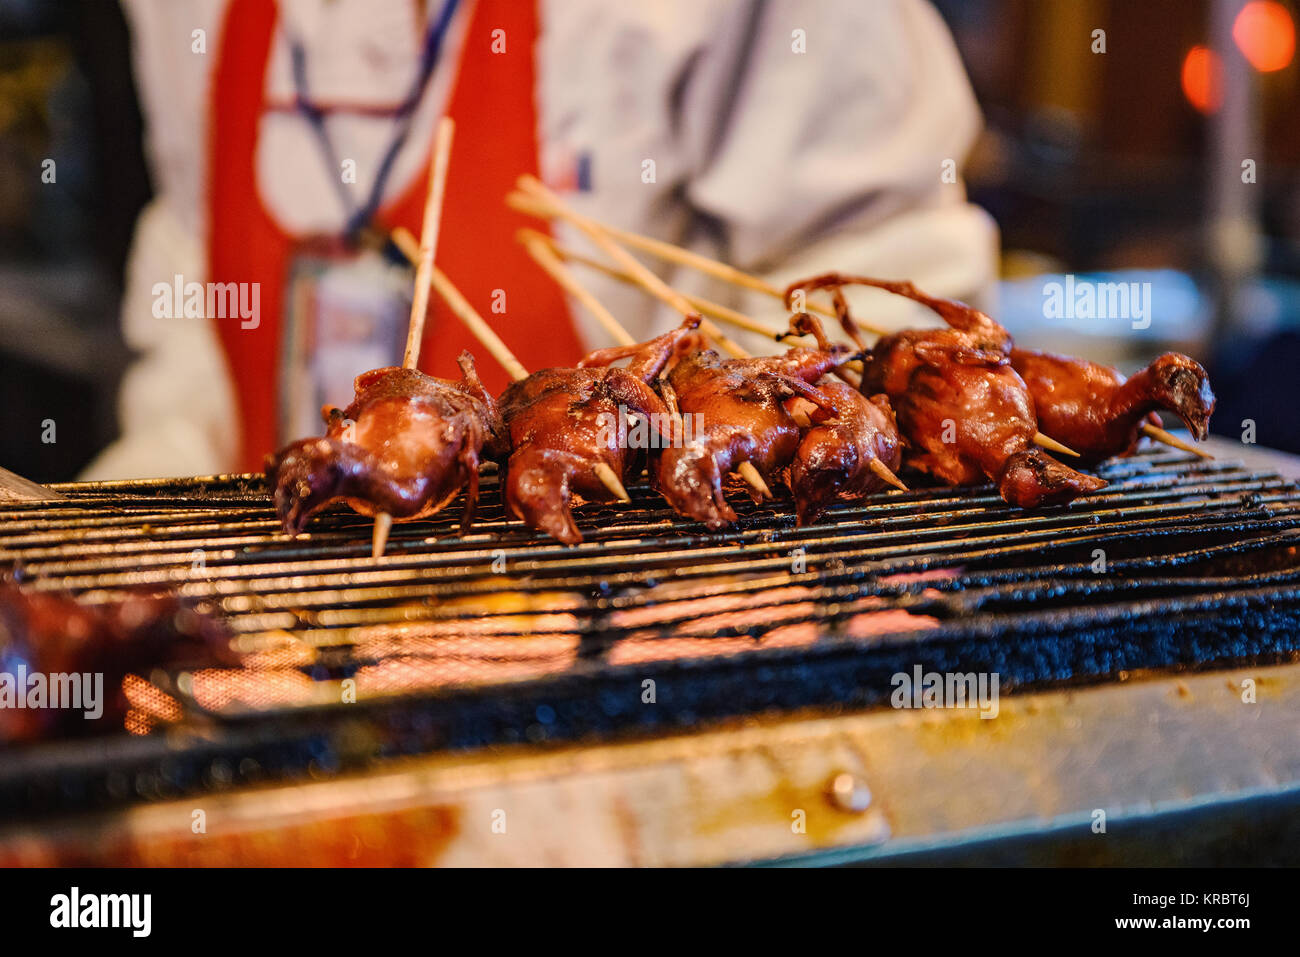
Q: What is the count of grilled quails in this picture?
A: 6